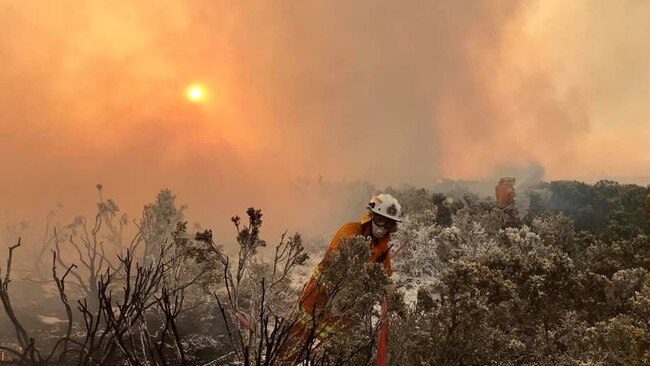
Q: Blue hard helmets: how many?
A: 0